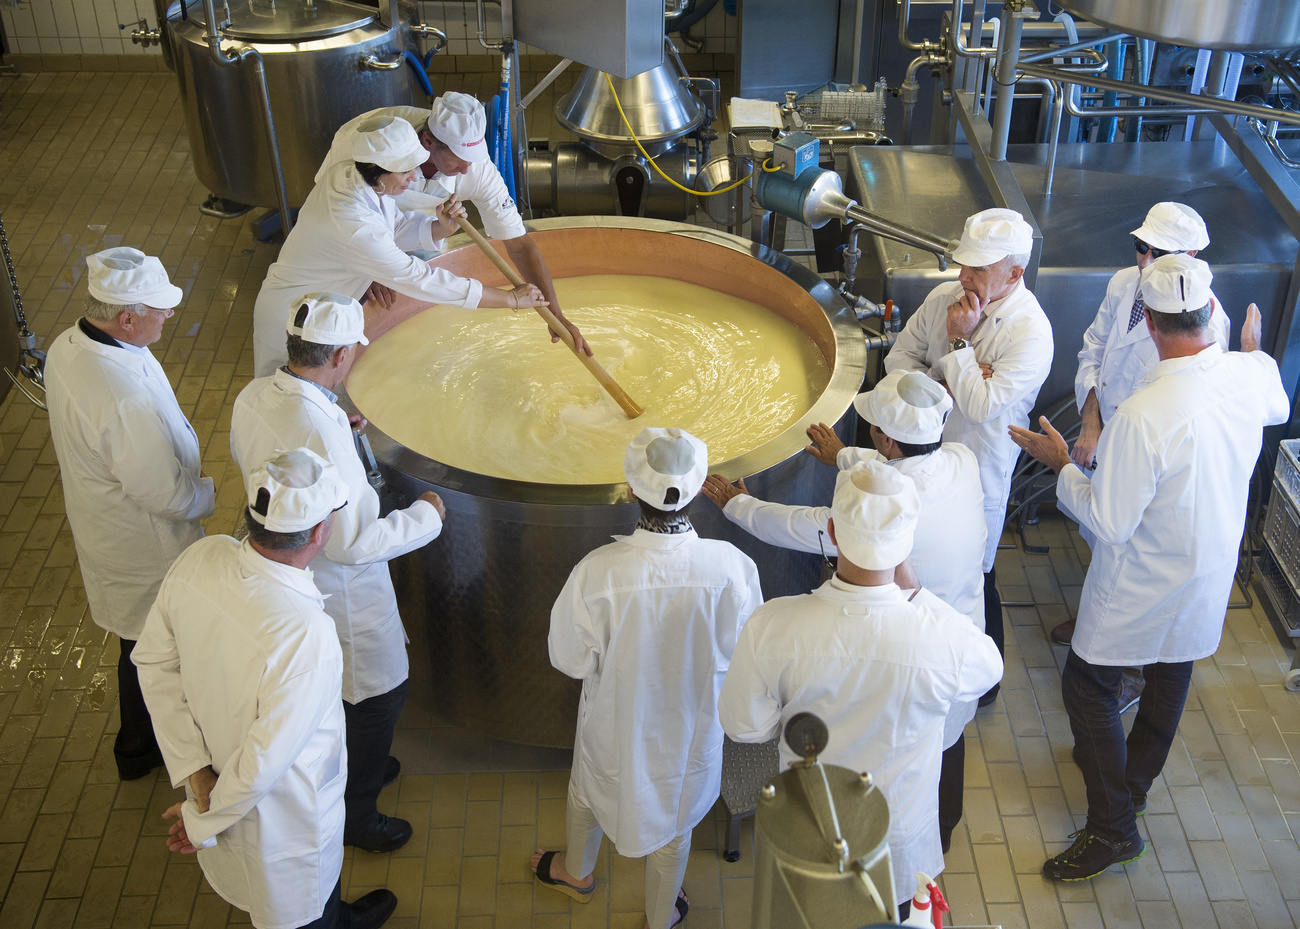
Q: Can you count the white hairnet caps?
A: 11